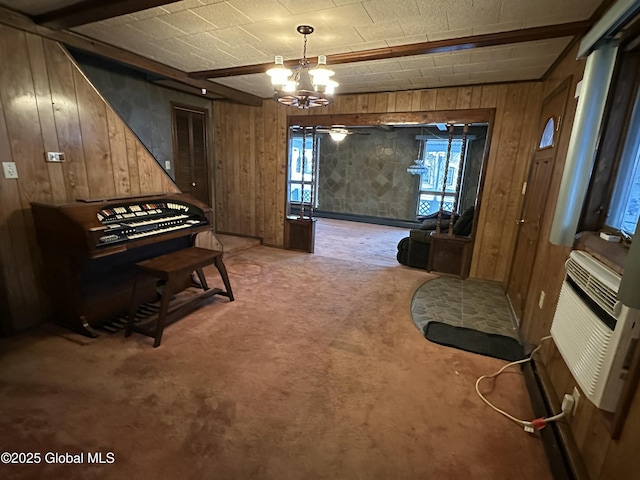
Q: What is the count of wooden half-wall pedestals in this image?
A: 2